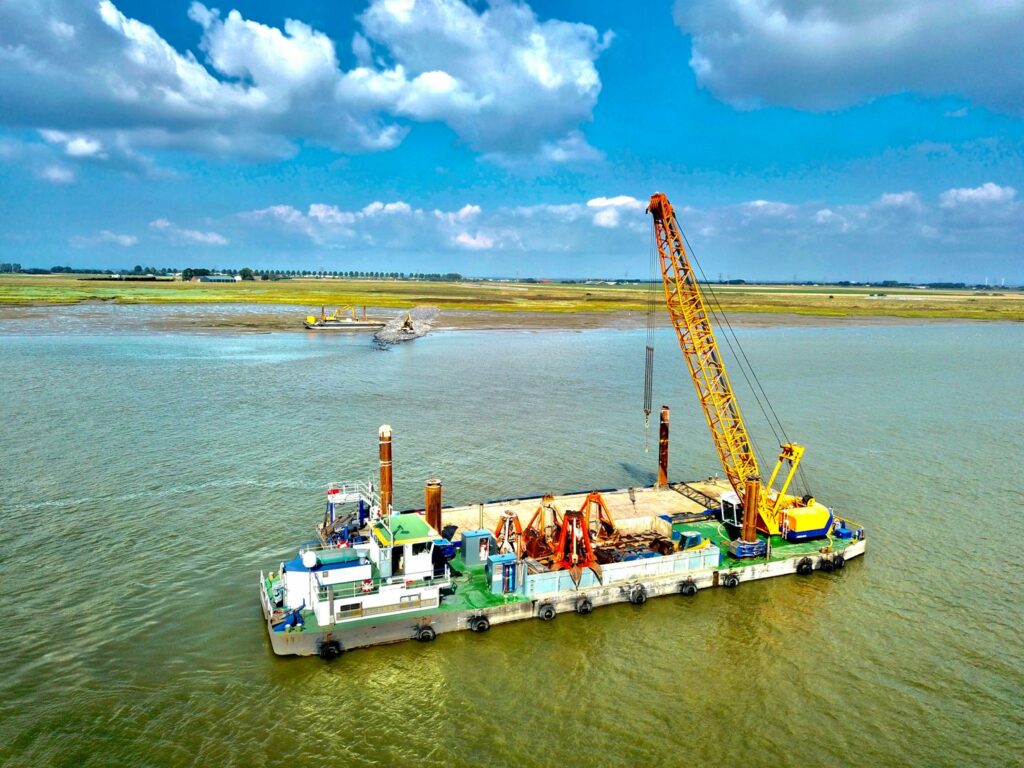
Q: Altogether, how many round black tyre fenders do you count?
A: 11